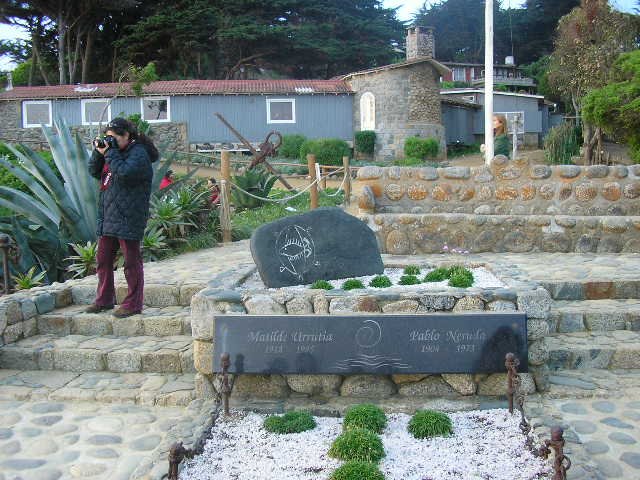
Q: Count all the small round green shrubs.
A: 12